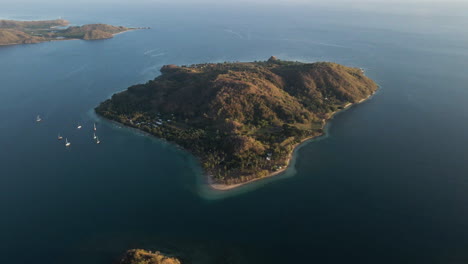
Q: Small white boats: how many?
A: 7